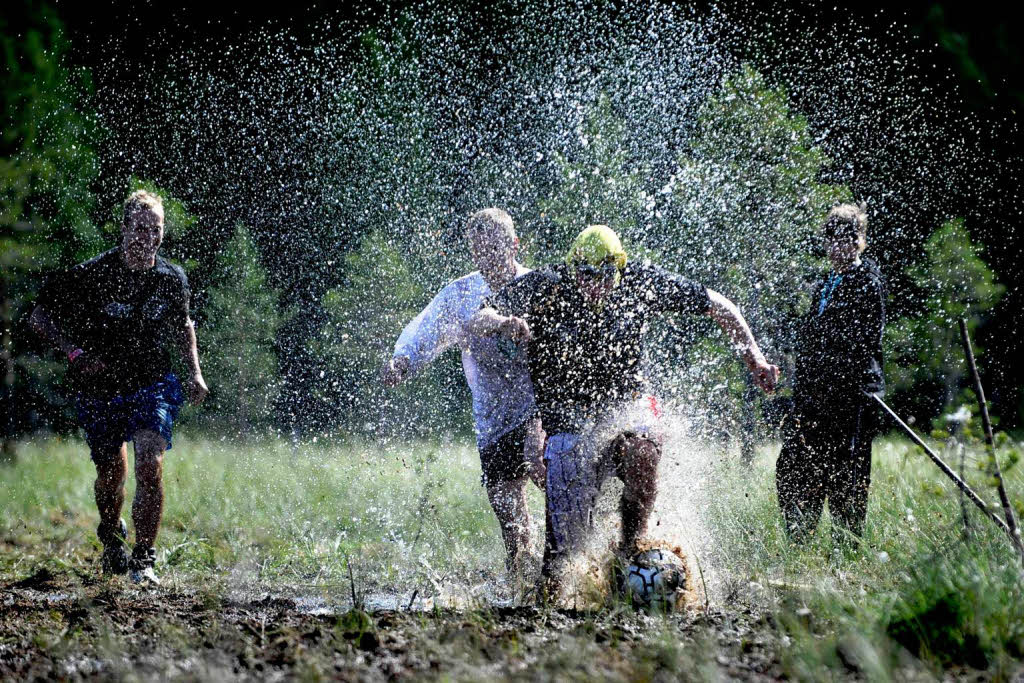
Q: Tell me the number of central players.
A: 2